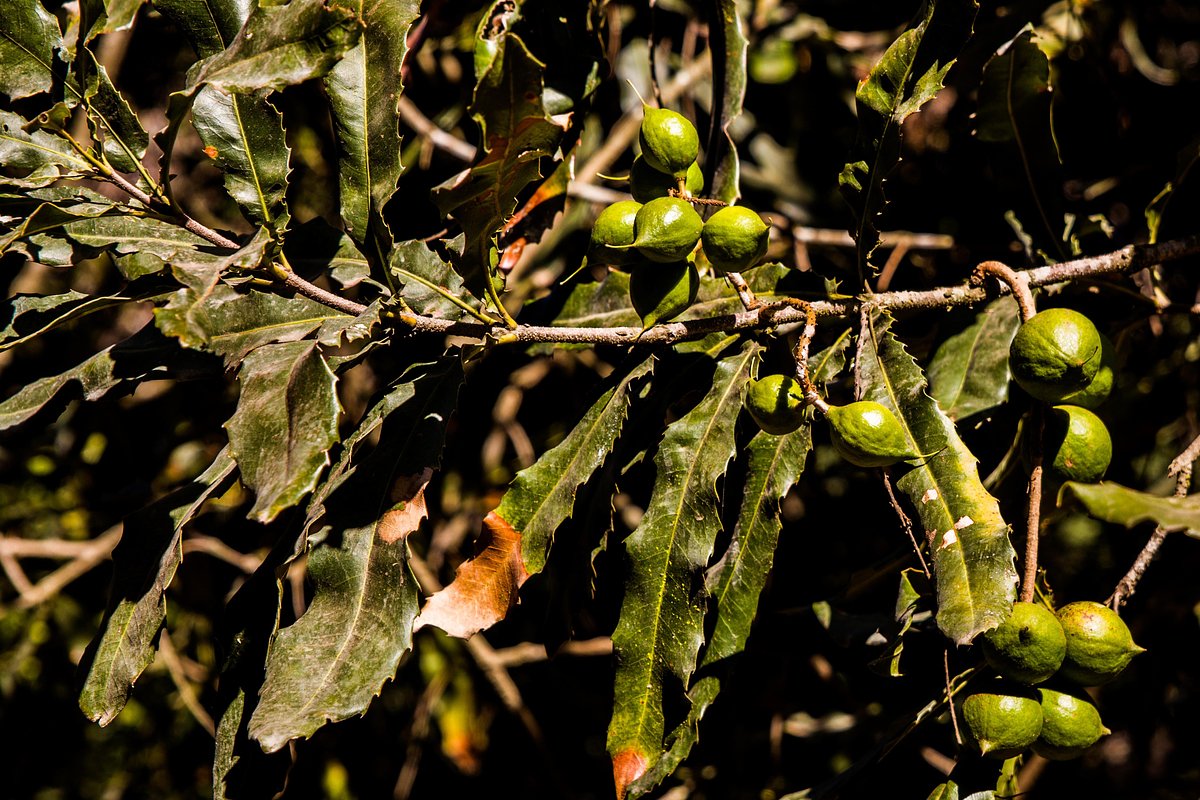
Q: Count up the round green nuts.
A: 15